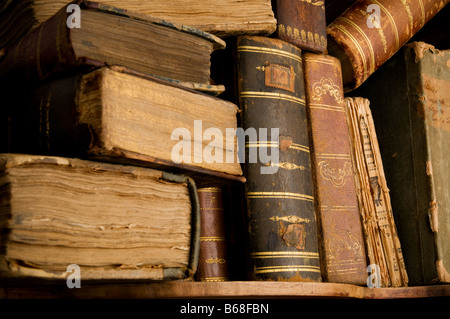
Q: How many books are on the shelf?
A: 11